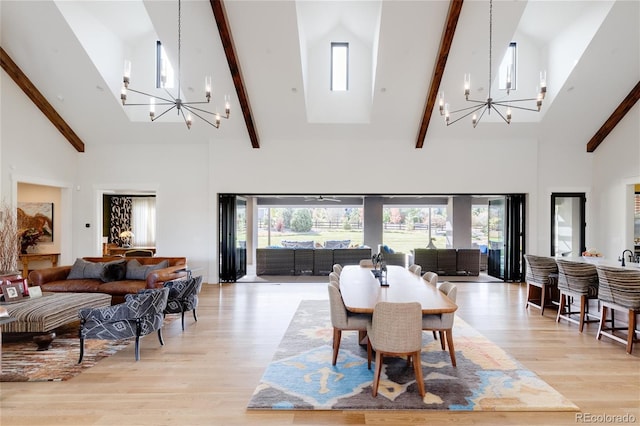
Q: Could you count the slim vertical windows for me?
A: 3